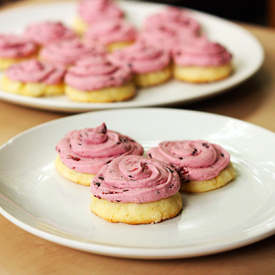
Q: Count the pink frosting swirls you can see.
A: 14